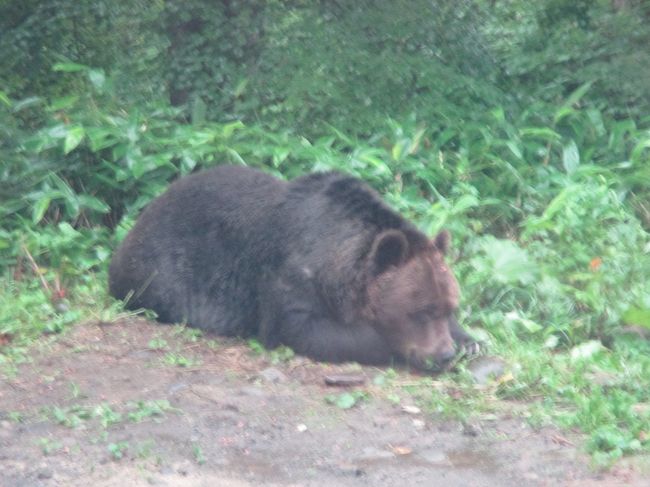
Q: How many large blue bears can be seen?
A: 0